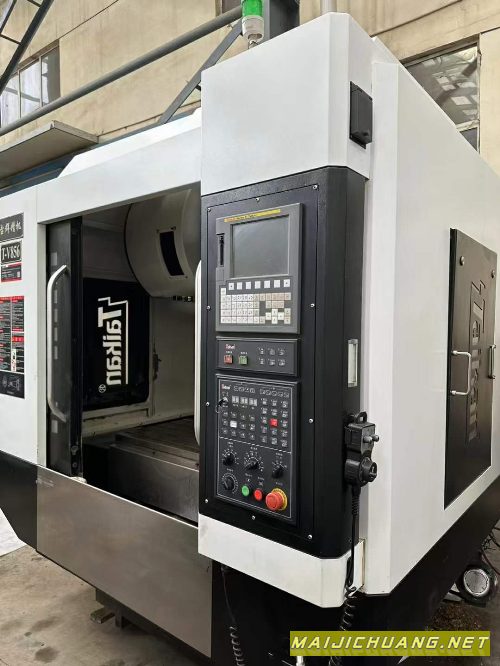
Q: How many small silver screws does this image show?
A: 10